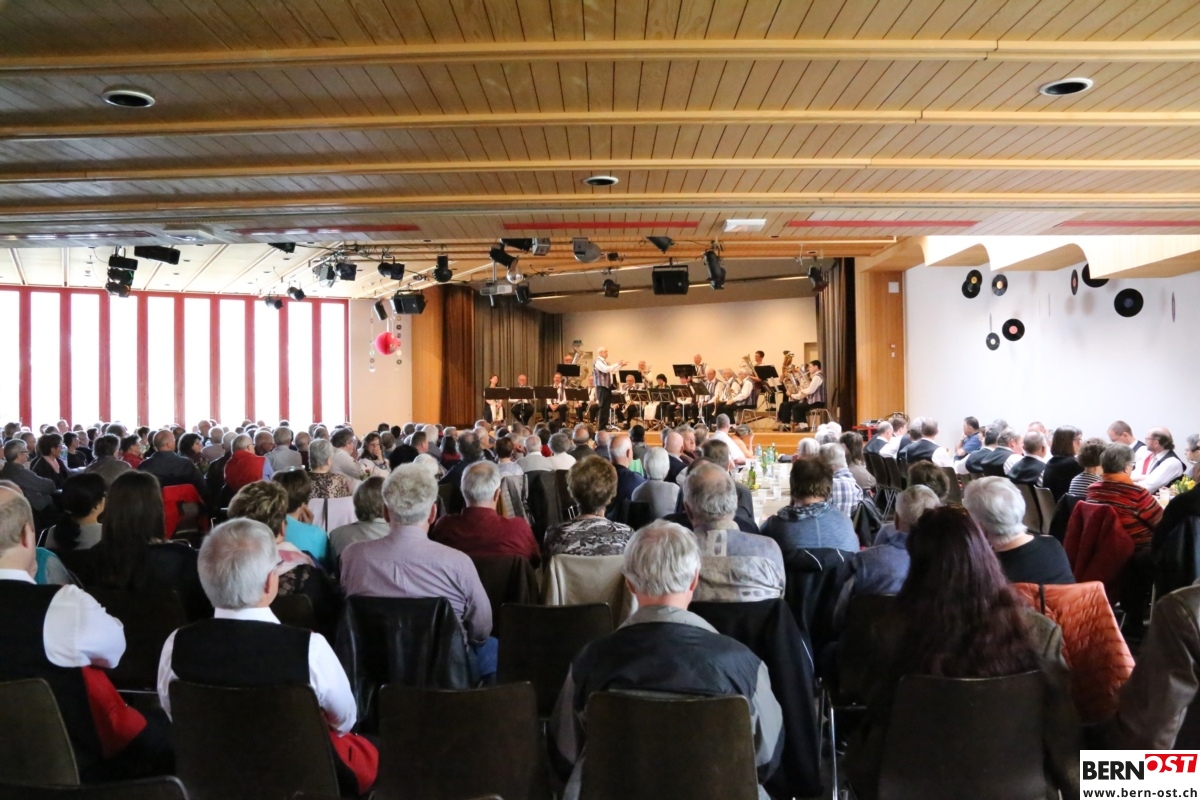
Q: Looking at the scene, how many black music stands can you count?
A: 13